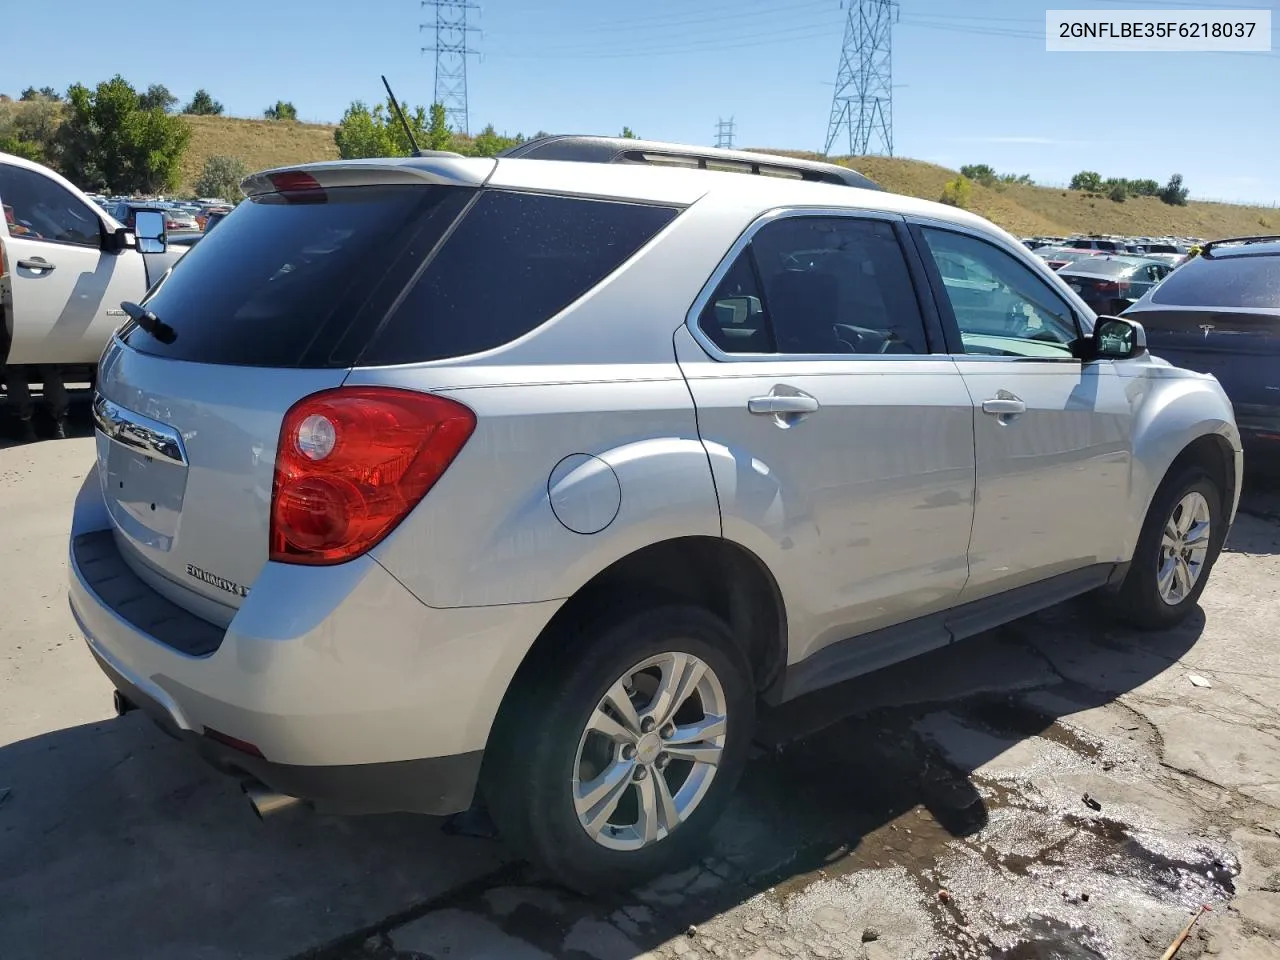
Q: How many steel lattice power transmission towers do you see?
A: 3